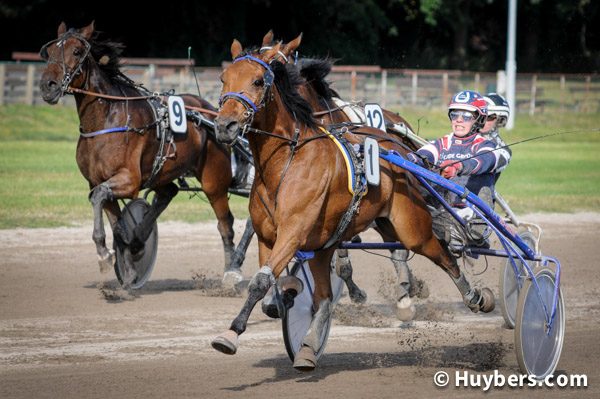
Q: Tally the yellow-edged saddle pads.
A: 1